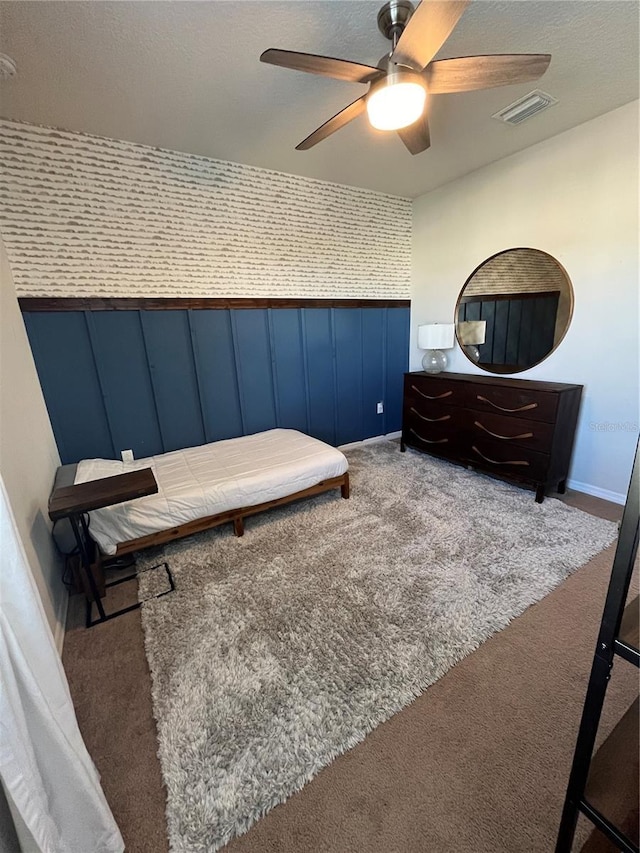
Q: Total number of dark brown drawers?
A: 6